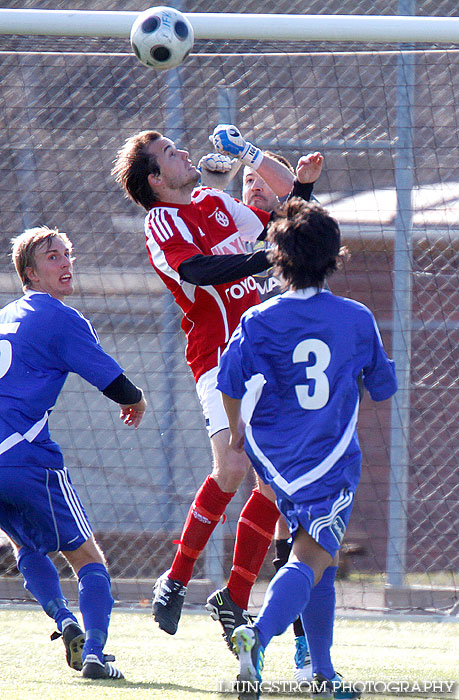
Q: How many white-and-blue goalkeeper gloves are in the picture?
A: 2